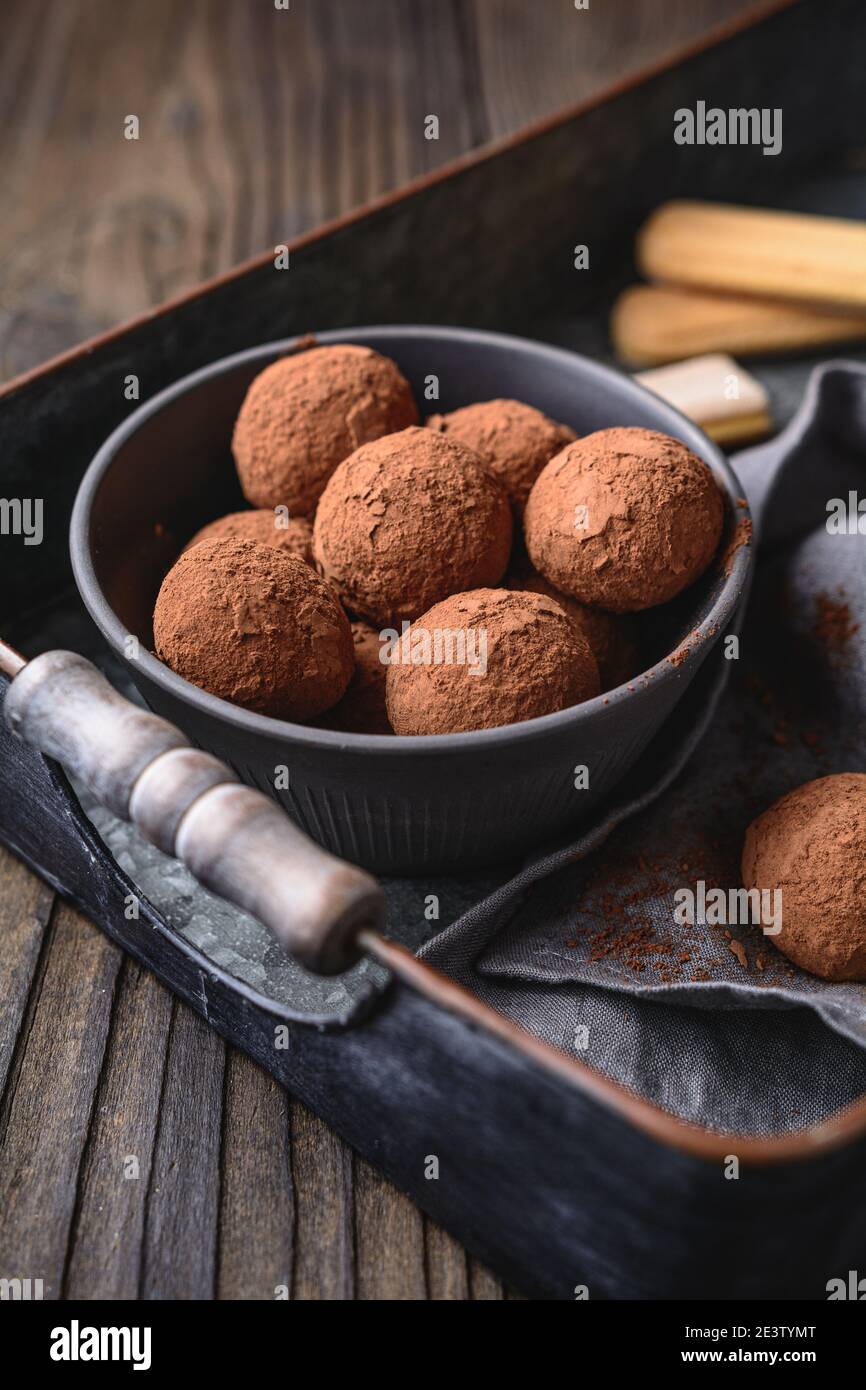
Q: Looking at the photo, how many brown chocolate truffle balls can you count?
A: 10